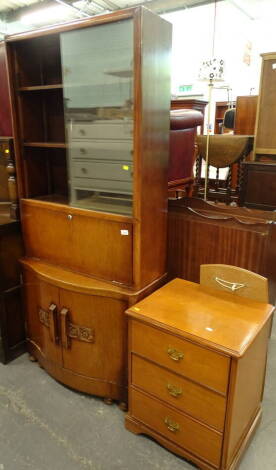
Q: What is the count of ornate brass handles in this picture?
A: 3